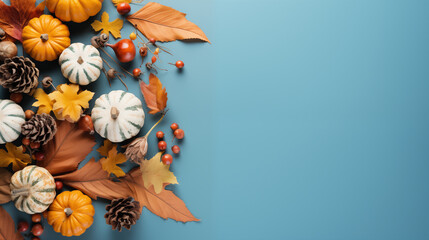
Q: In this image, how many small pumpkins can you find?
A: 7